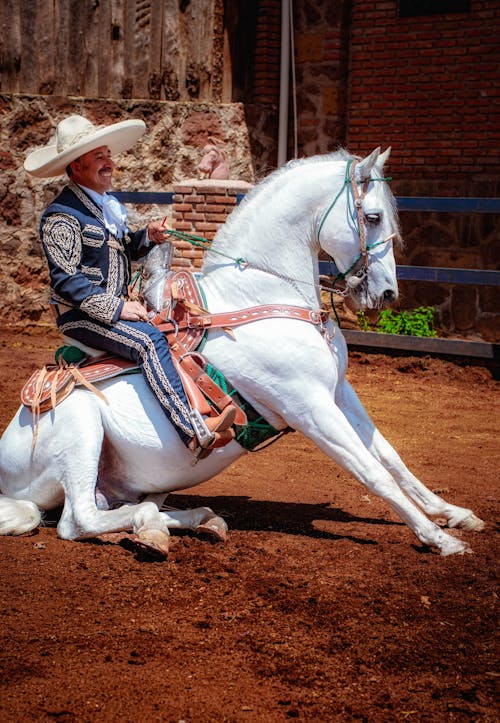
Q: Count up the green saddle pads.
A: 1